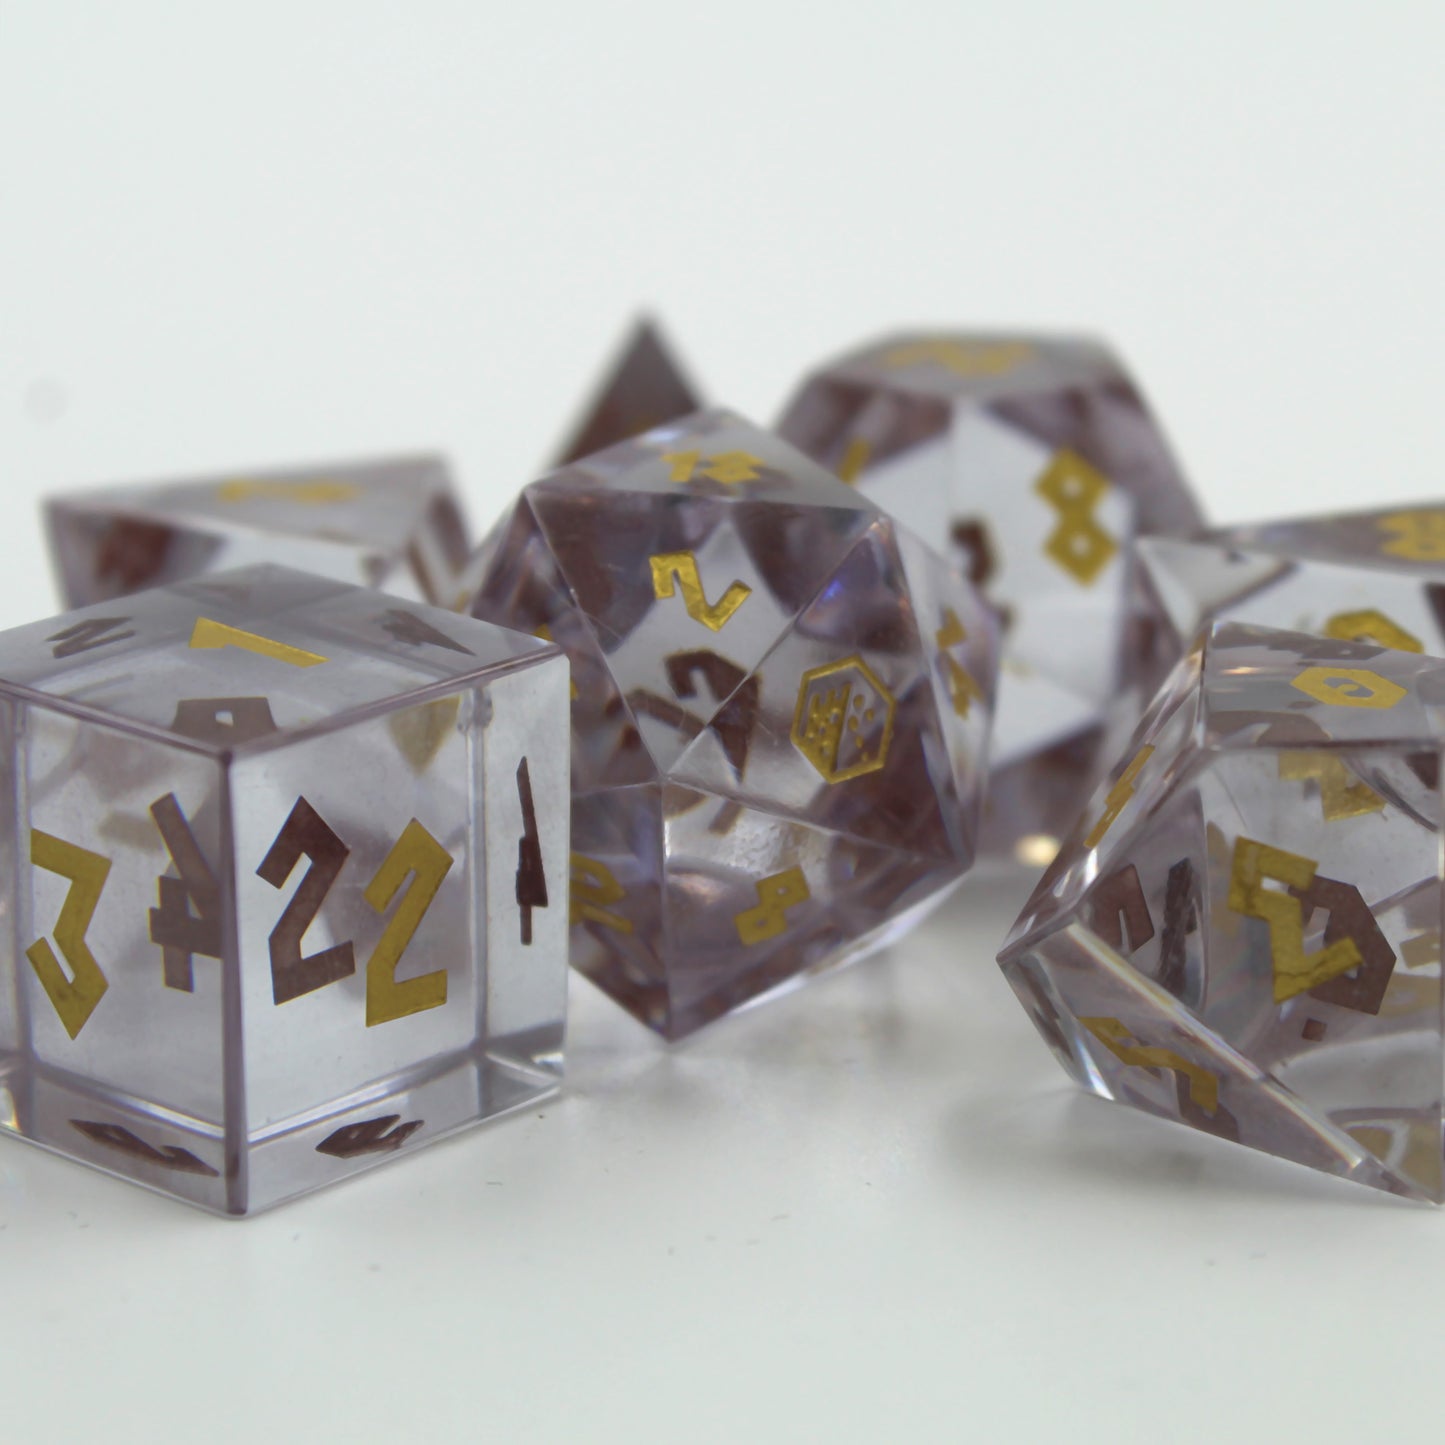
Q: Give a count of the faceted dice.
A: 7